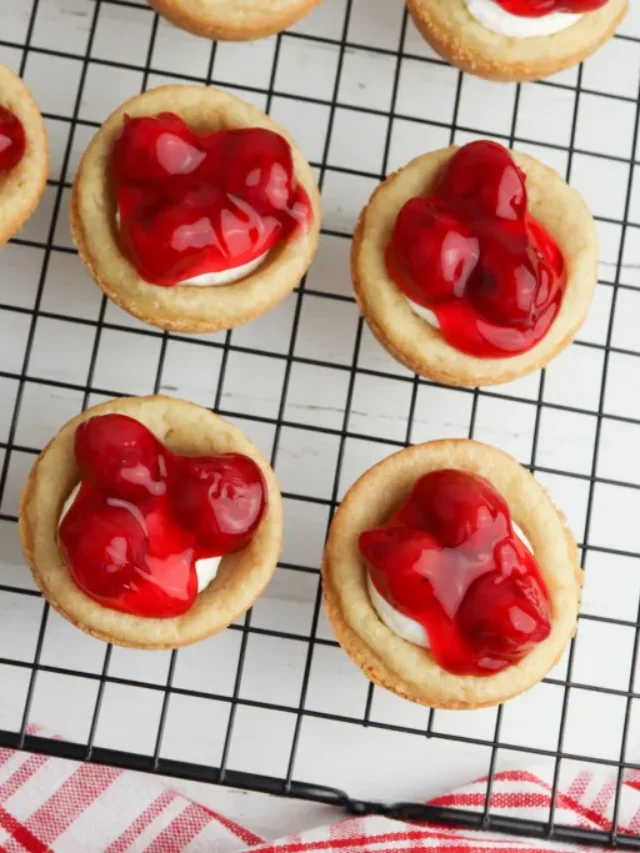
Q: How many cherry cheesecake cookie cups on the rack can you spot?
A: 7